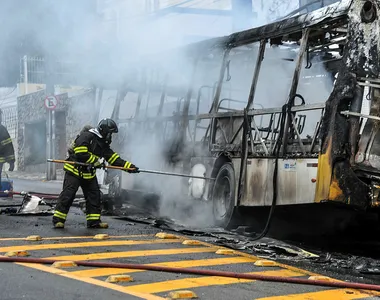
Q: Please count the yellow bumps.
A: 11